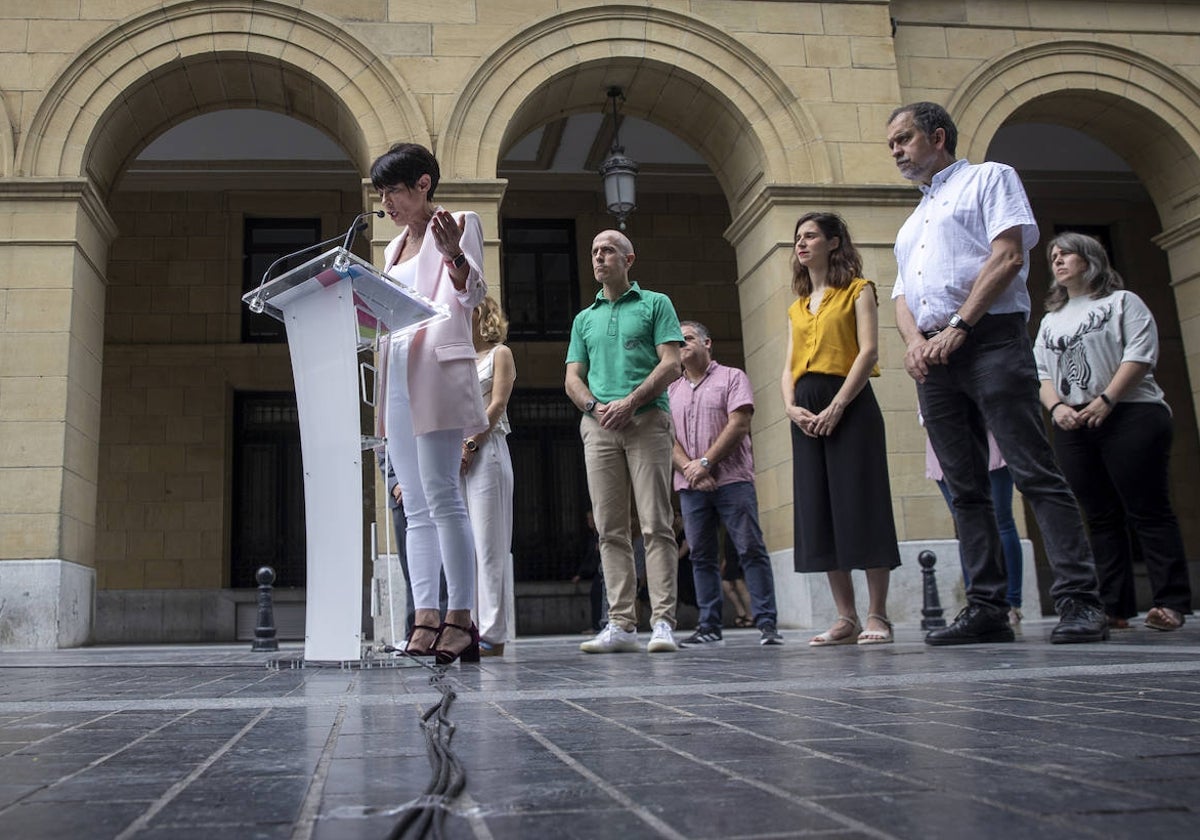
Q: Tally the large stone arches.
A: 3